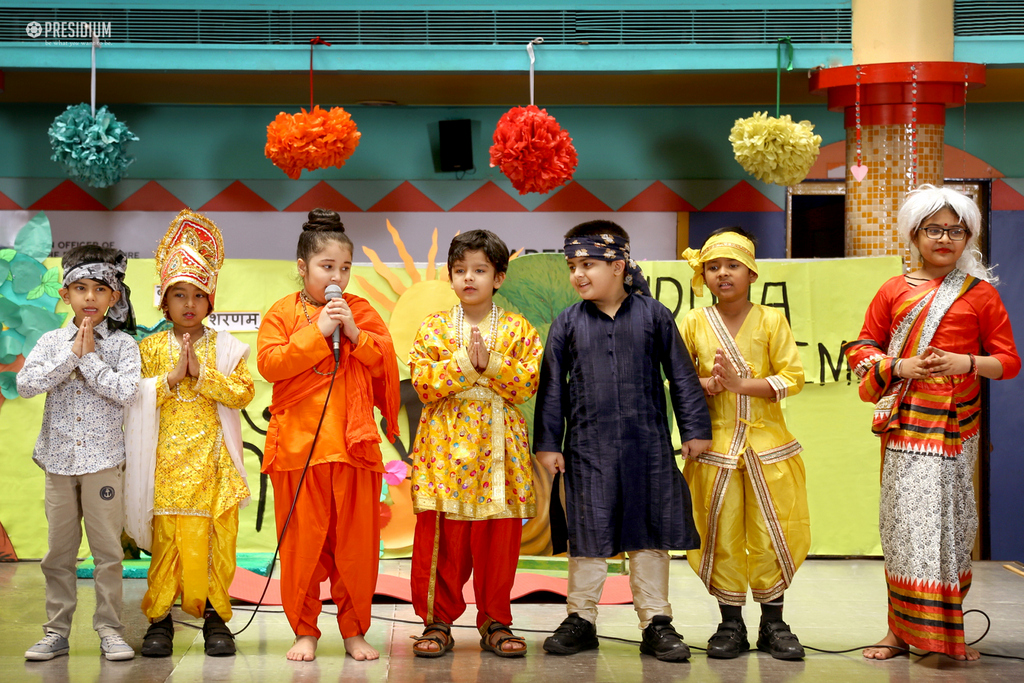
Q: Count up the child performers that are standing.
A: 7